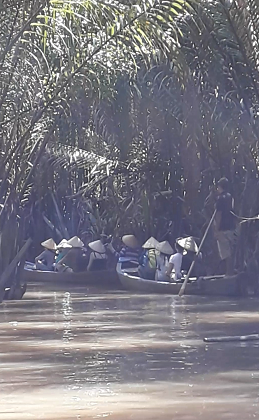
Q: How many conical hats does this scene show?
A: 8